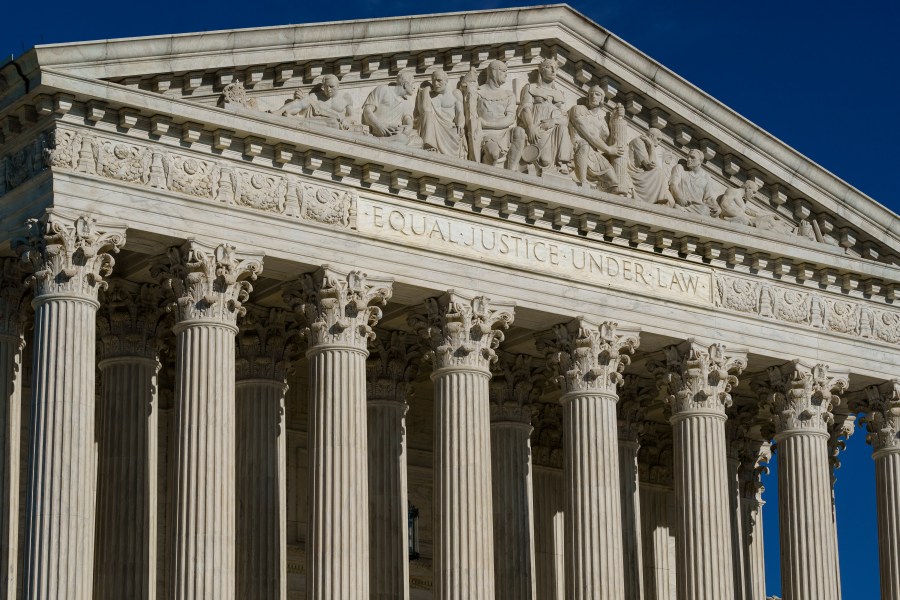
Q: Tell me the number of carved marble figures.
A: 9